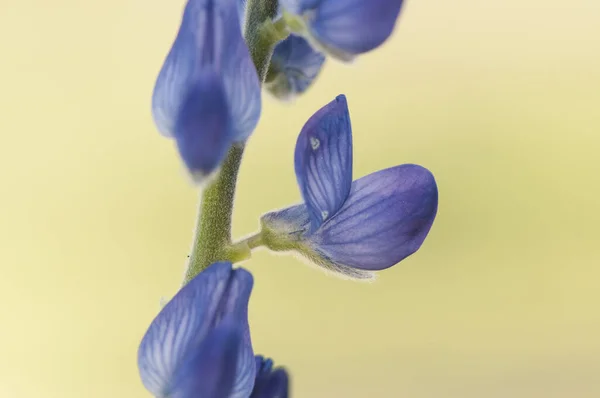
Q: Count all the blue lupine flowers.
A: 6